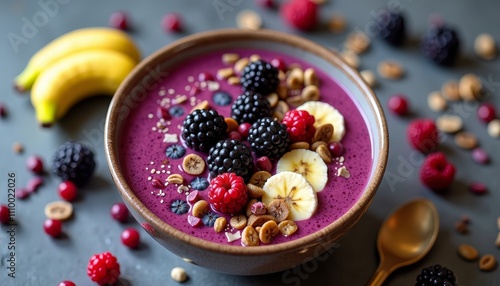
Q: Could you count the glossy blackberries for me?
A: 9